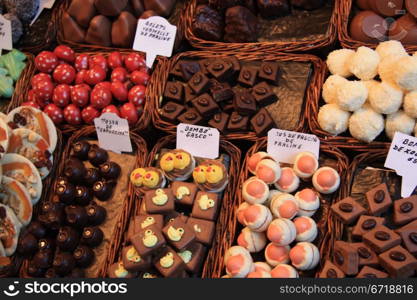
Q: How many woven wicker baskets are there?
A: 13